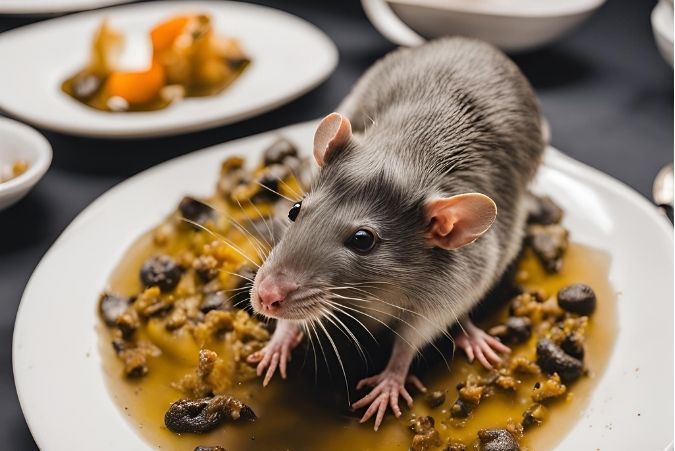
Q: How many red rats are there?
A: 0